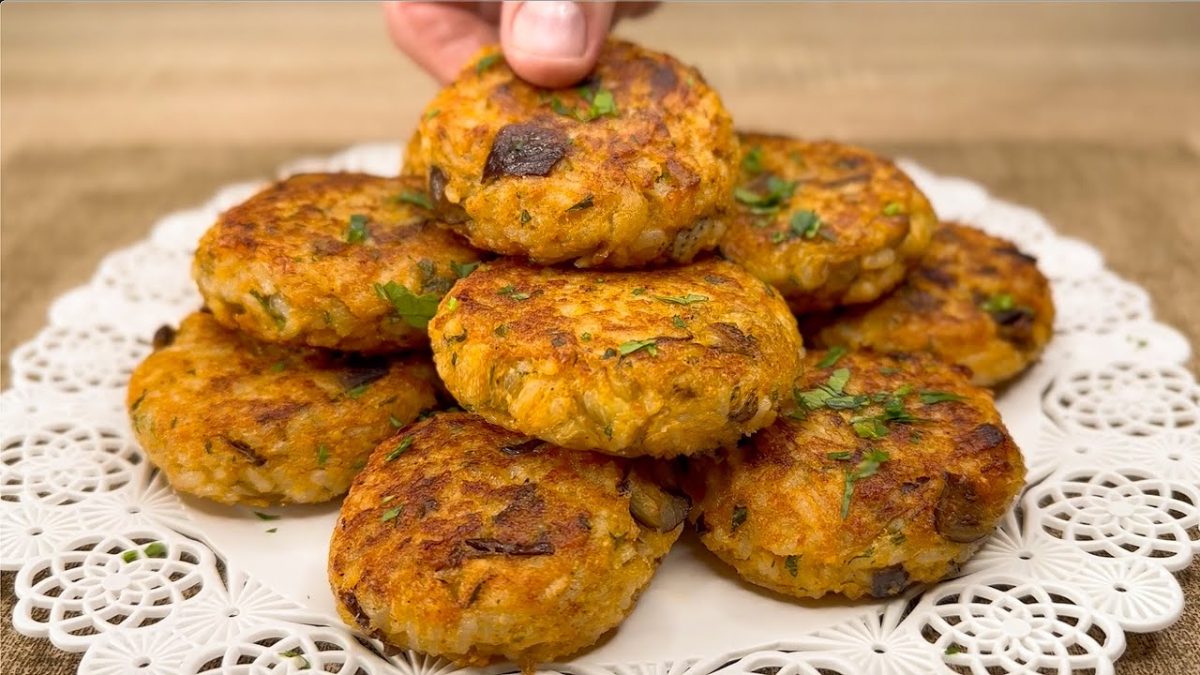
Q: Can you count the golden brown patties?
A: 8